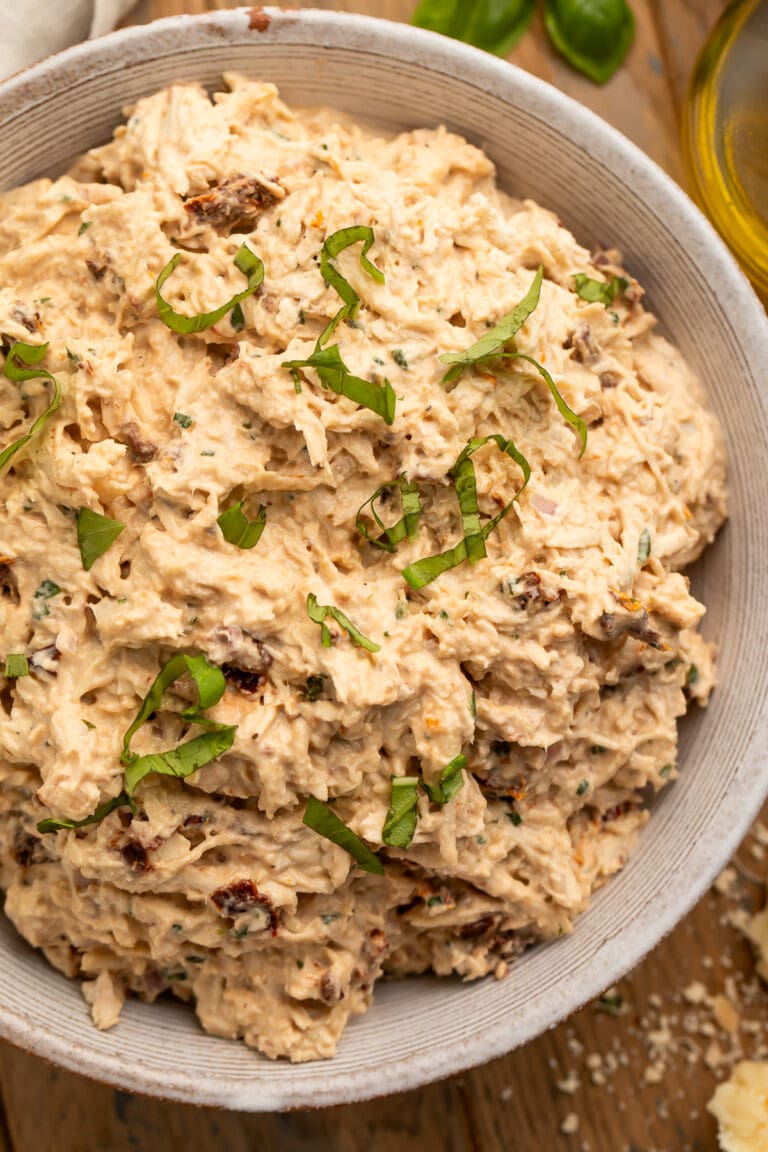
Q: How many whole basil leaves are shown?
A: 2